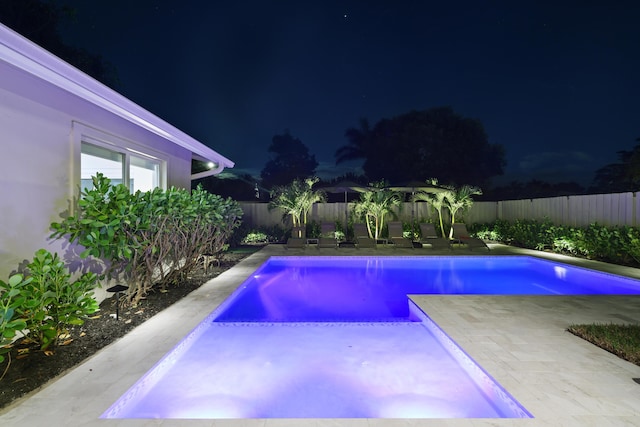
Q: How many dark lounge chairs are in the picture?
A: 6